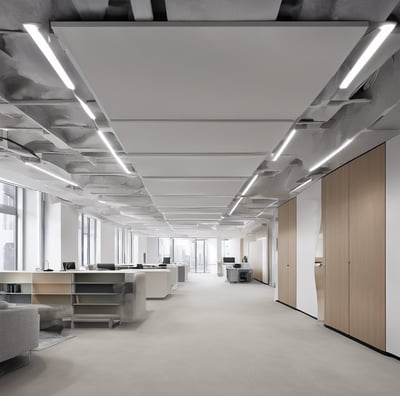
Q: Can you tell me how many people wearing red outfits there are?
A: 0